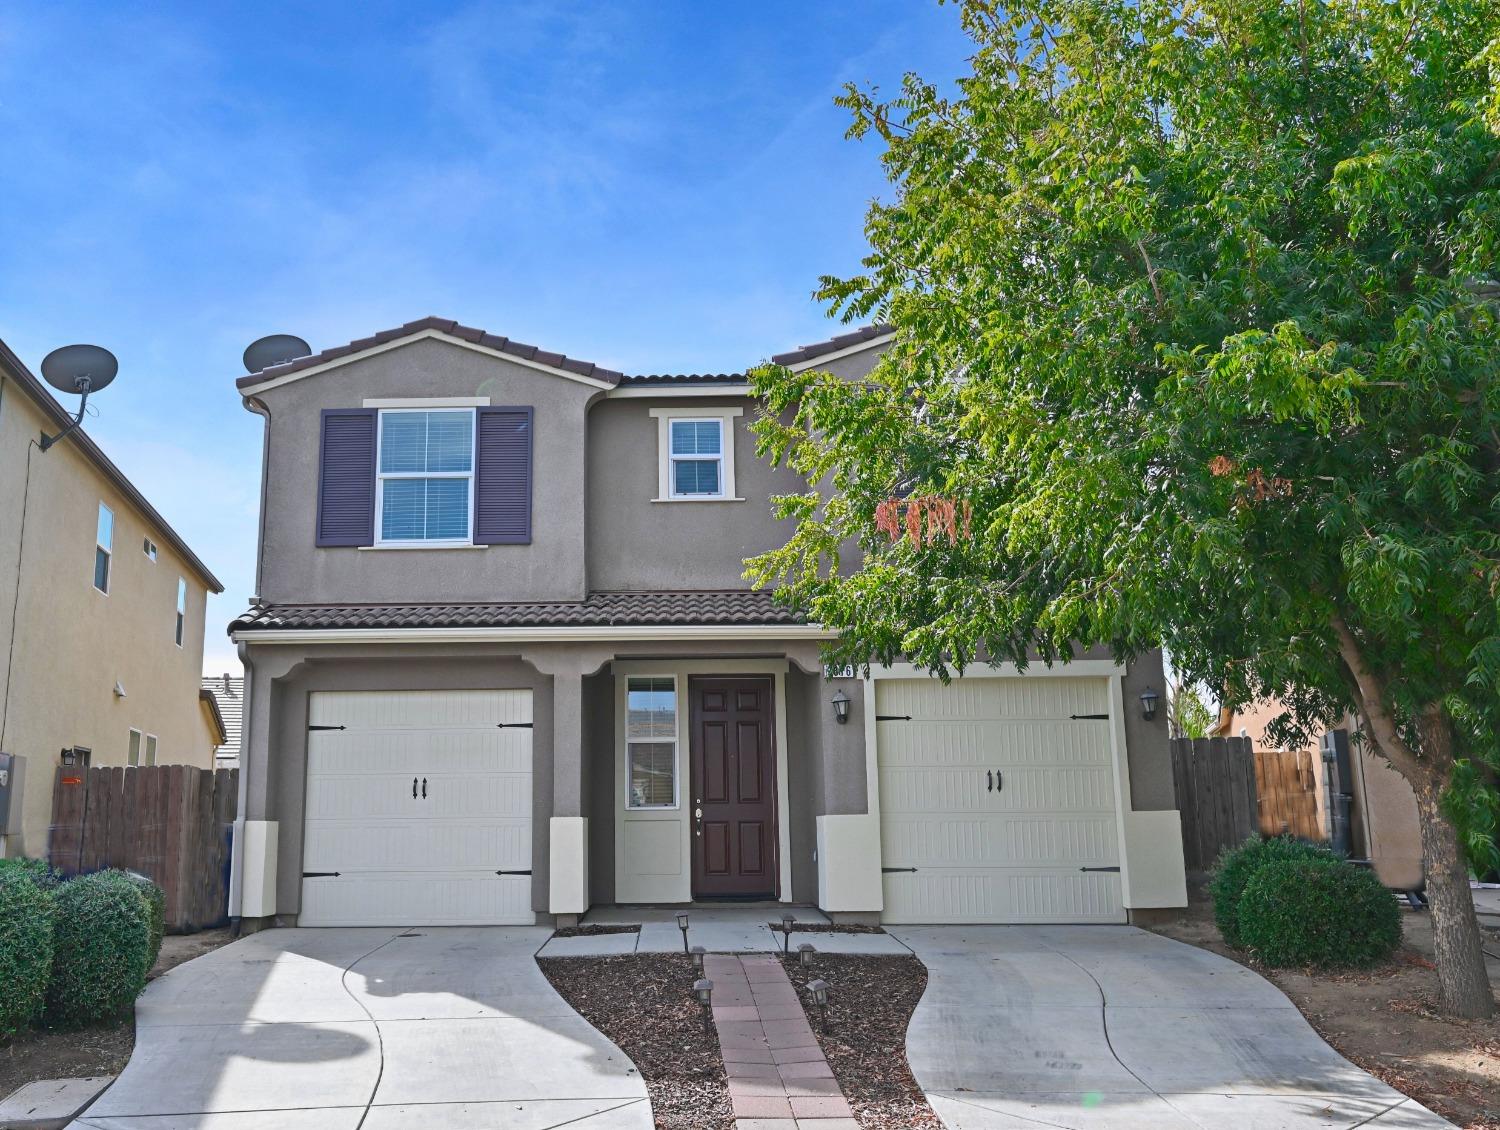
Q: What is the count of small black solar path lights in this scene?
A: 6